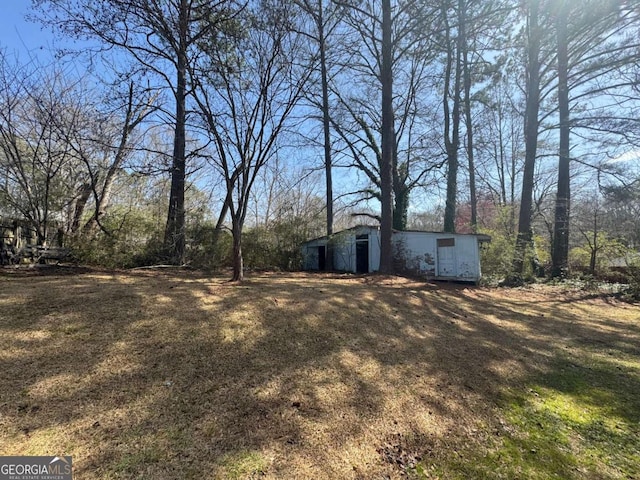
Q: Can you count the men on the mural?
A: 0